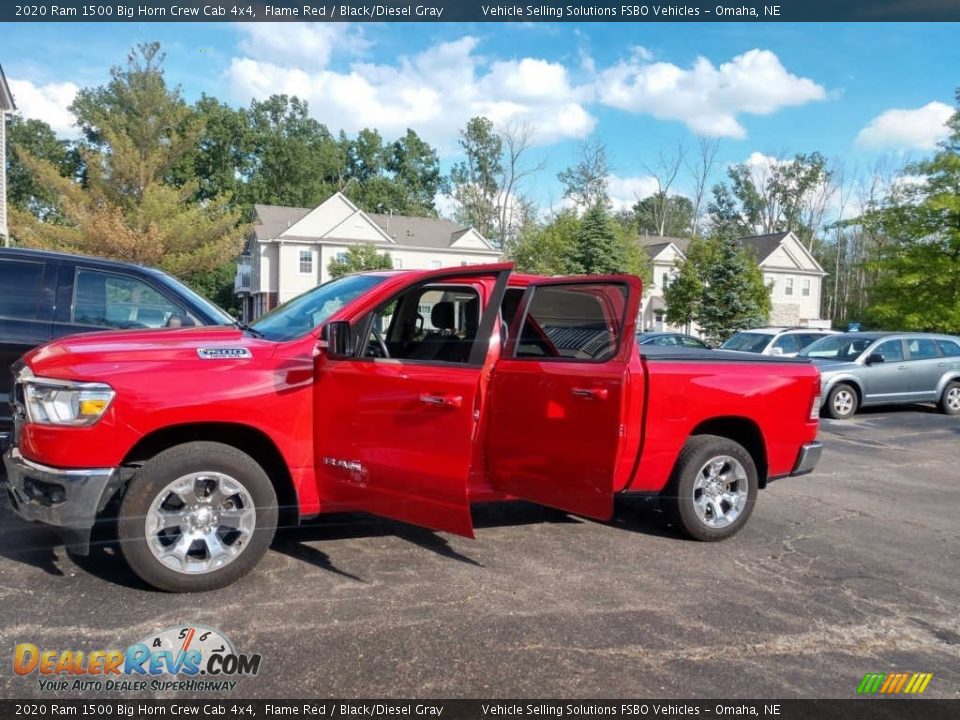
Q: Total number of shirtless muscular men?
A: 0